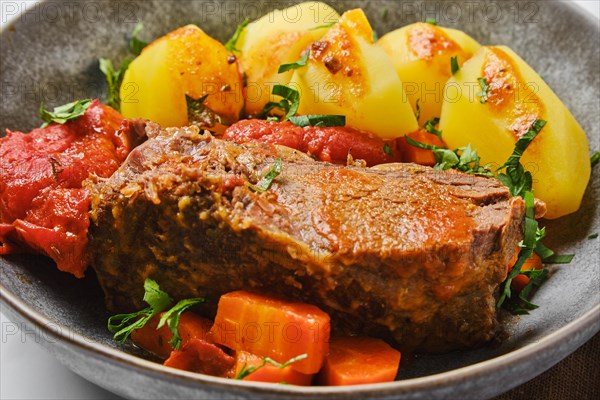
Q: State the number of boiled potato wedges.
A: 5